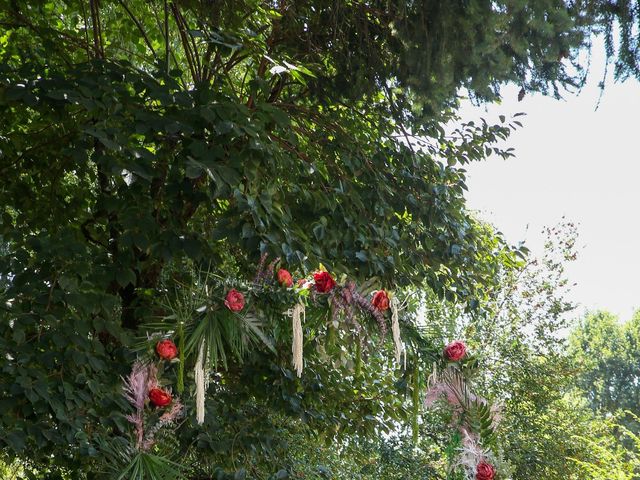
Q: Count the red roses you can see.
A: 8